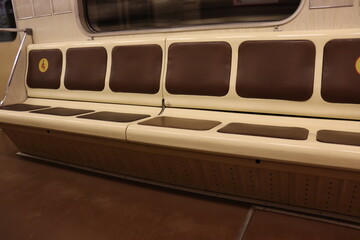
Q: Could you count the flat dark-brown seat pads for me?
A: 6